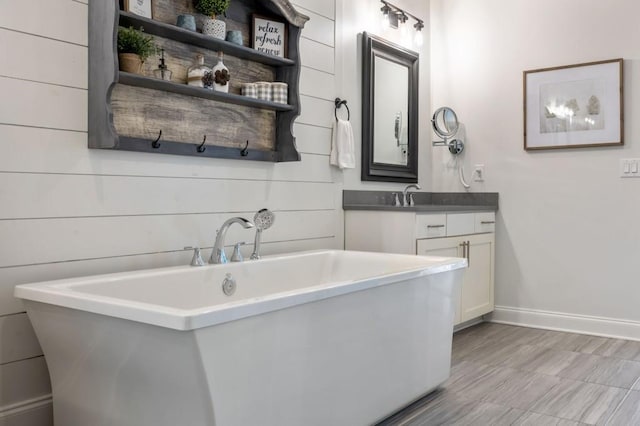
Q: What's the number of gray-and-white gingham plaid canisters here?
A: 3